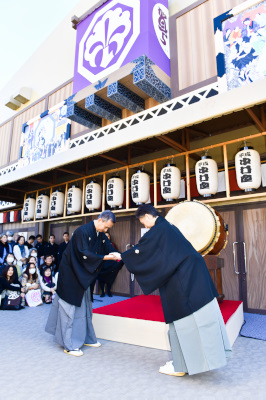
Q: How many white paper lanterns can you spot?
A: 10